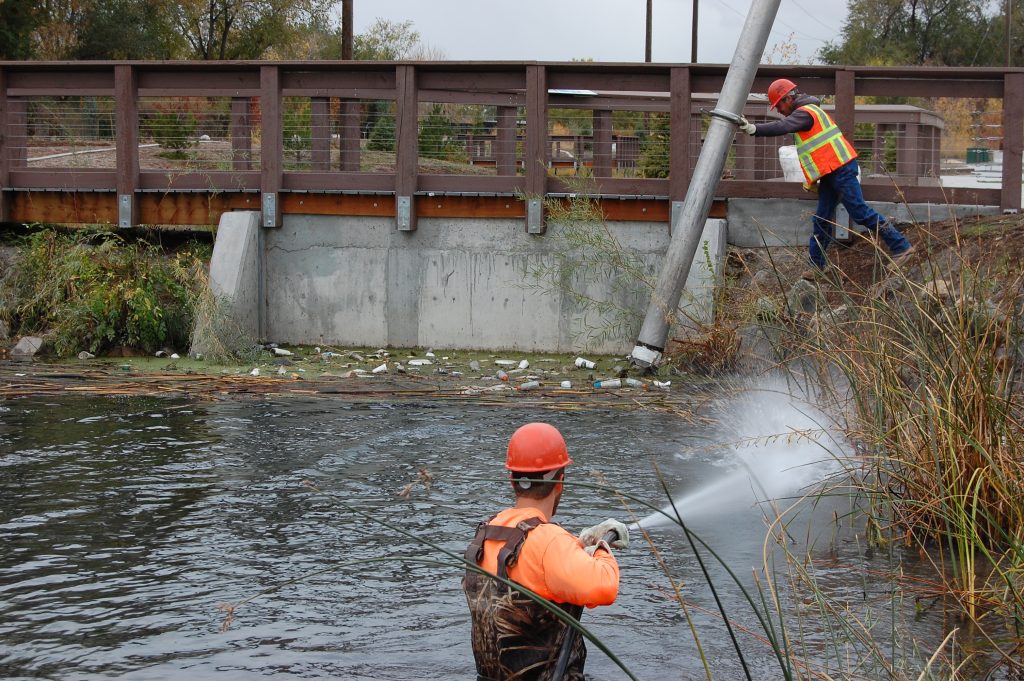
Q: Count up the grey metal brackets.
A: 6